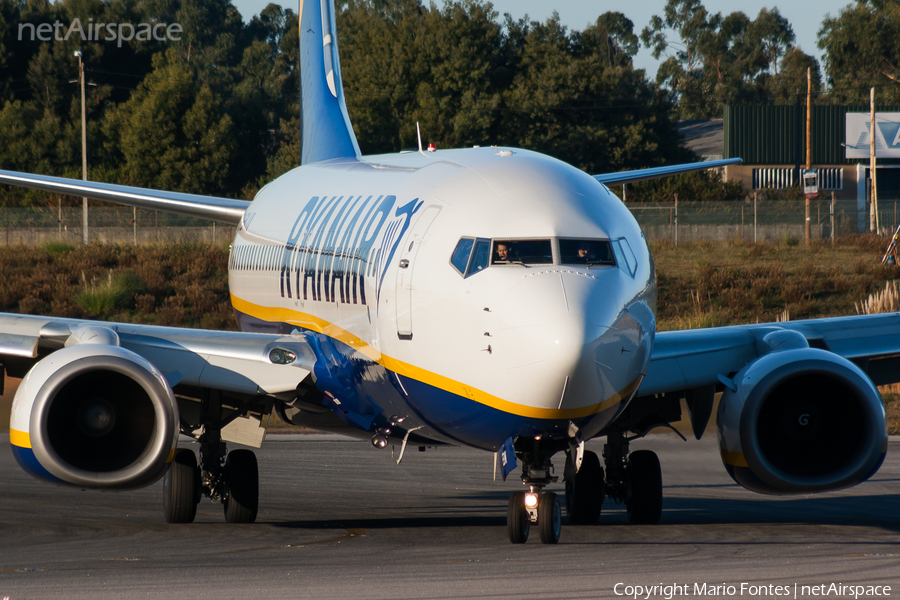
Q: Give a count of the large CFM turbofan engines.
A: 2